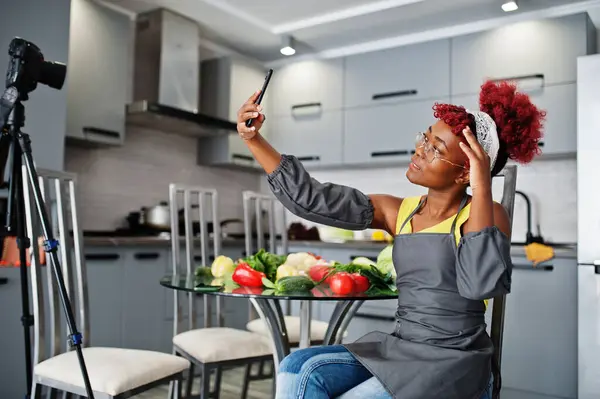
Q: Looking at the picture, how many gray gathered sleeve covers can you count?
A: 2